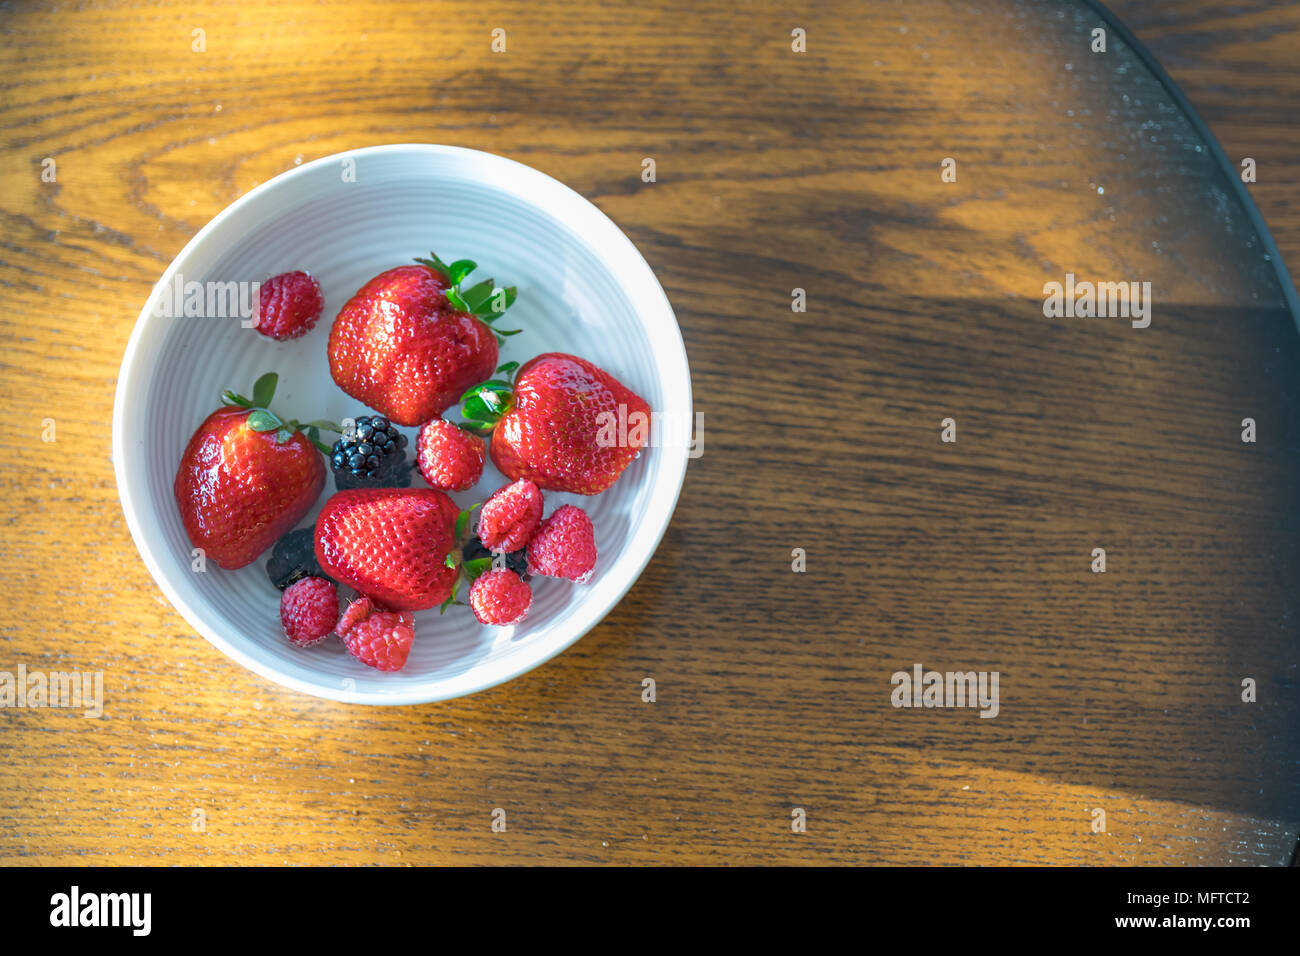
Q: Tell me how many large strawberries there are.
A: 4